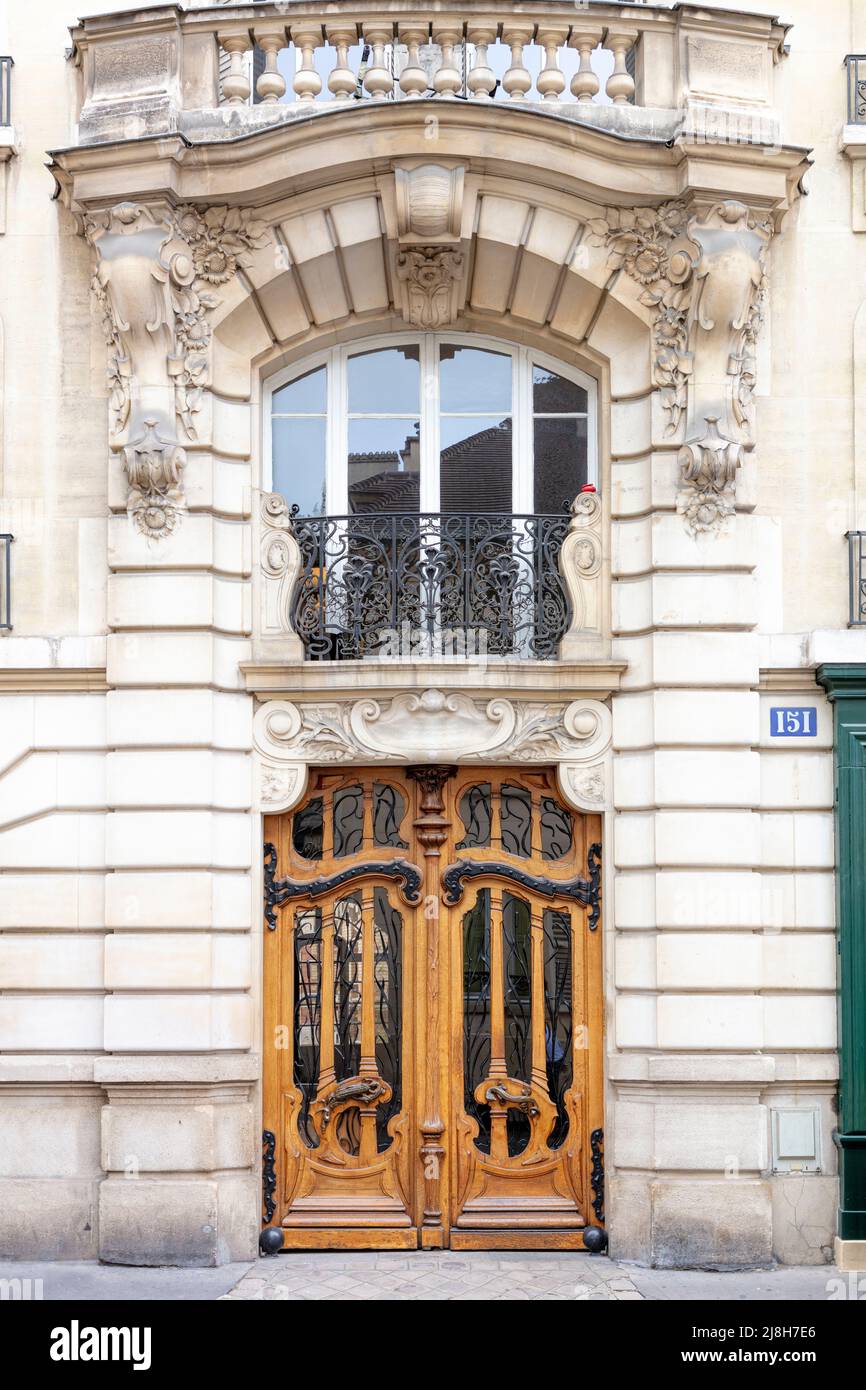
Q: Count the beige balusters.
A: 12